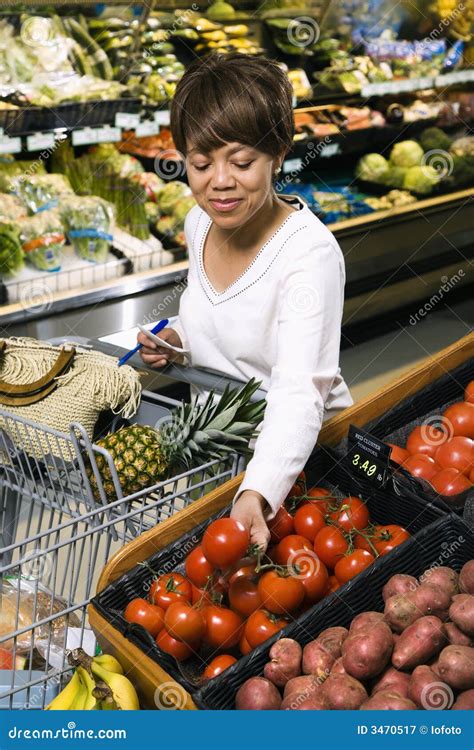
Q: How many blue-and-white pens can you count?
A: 1